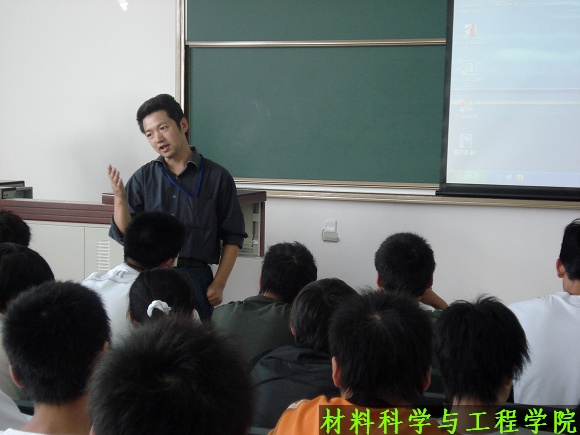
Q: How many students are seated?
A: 12